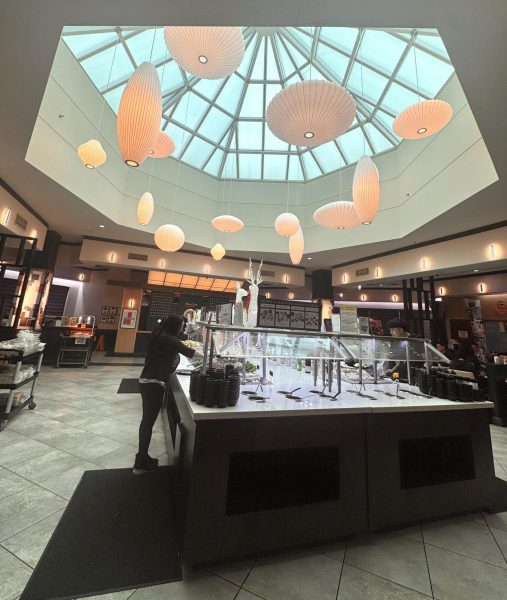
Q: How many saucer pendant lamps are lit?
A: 6